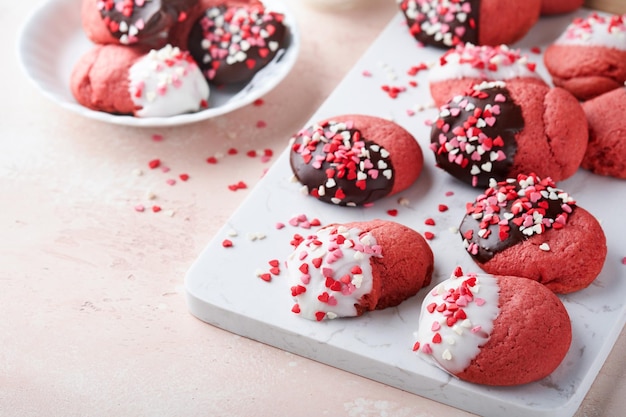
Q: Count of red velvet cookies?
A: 13